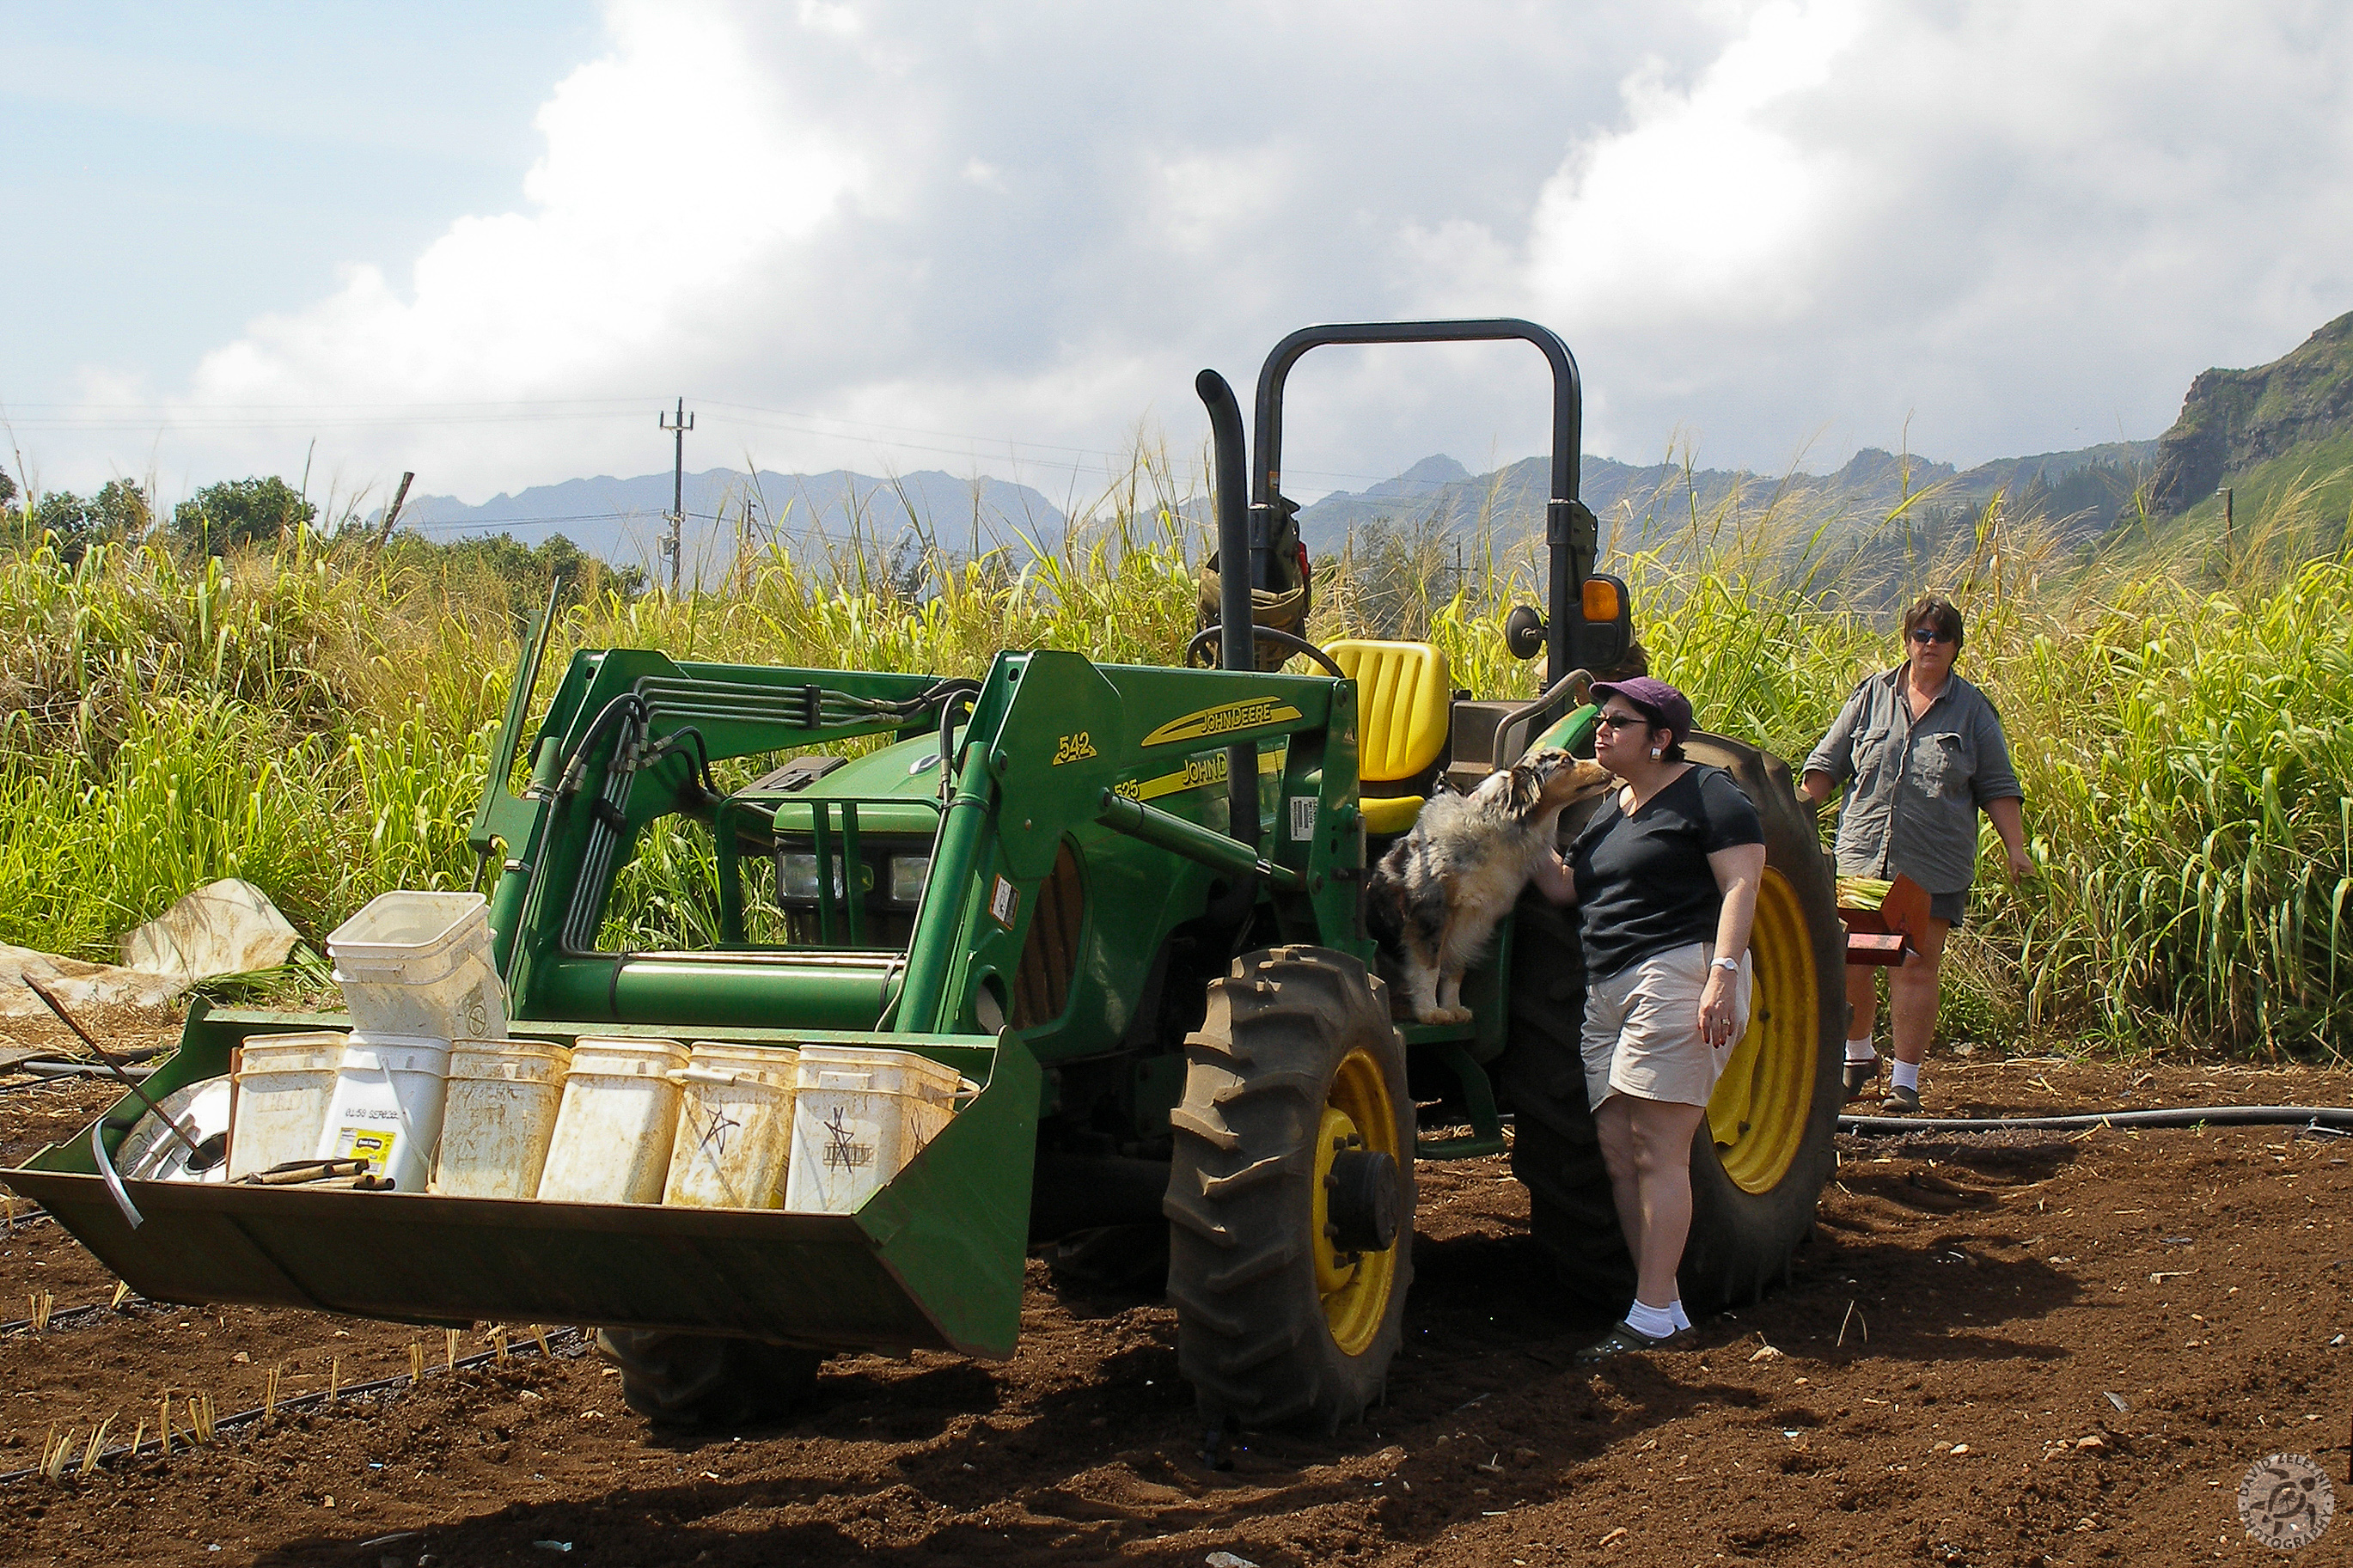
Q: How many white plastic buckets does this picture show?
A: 7